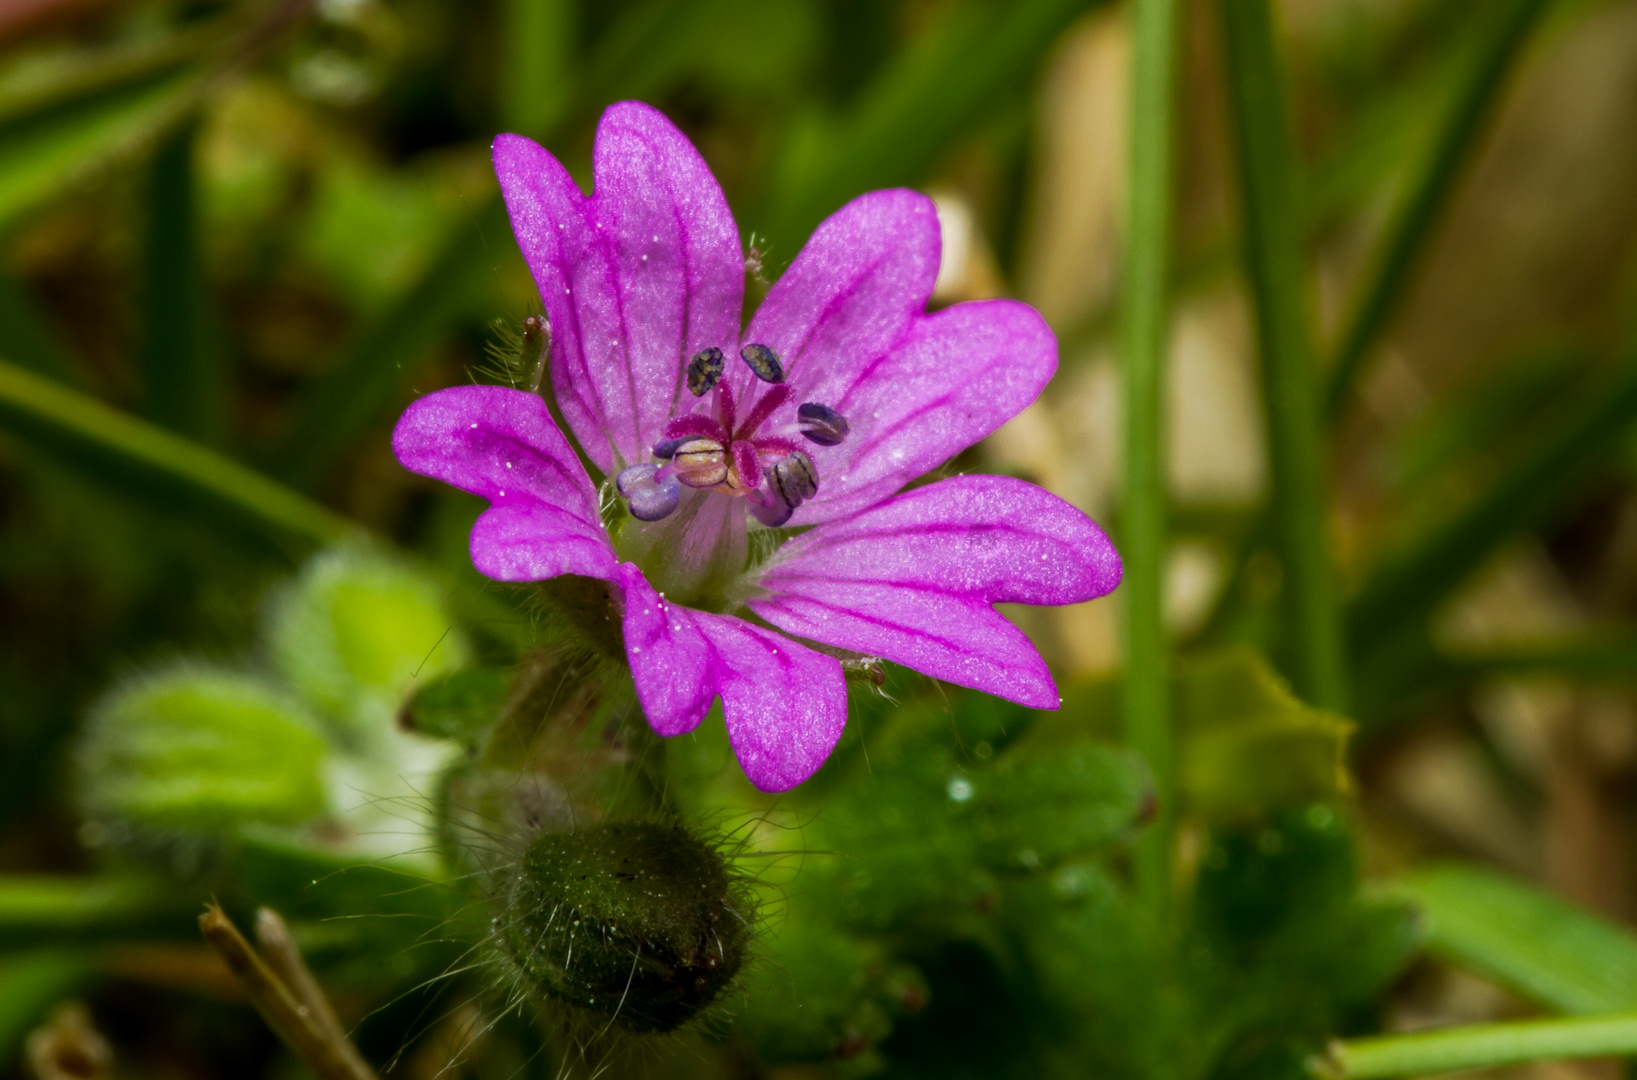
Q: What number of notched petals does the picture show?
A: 5